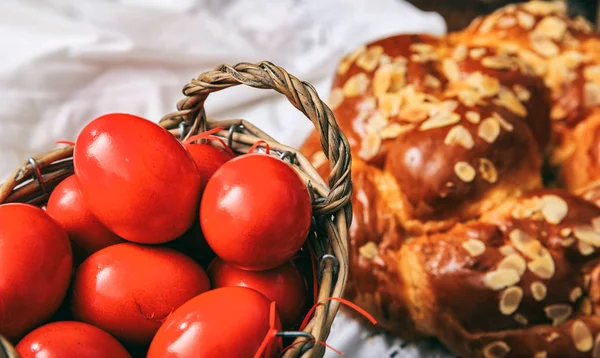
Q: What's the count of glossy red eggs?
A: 9